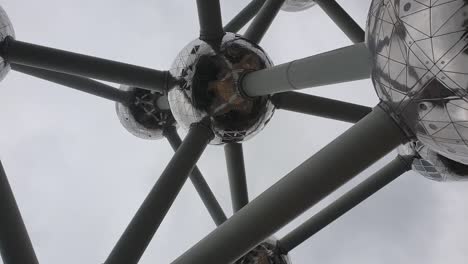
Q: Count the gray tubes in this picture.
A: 14